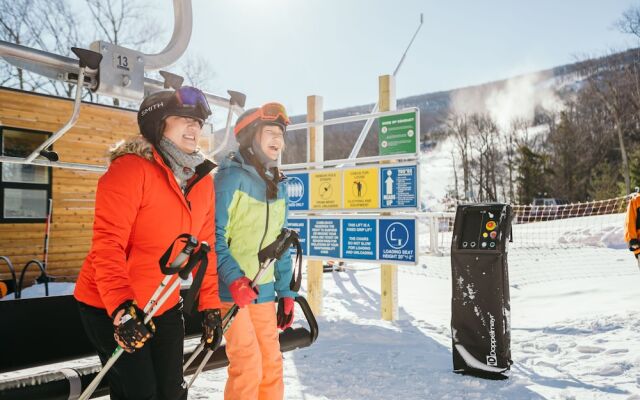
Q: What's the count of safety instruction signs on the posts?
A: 9